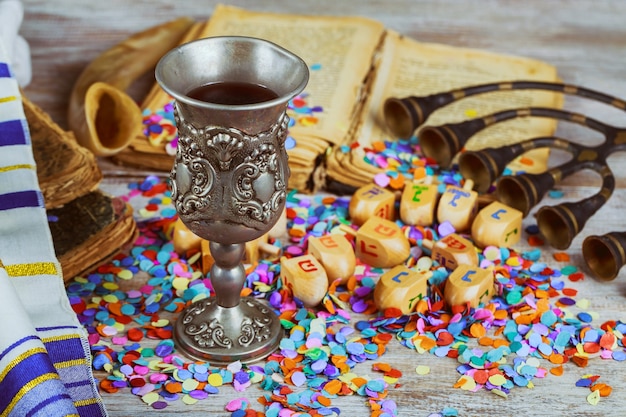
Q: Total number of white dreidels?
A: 0